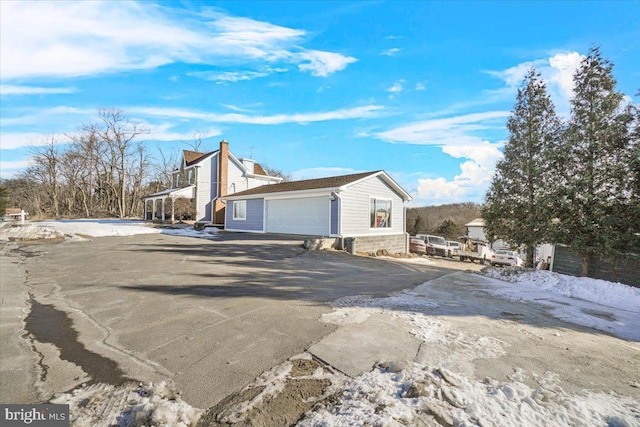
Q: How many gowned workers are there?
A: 0